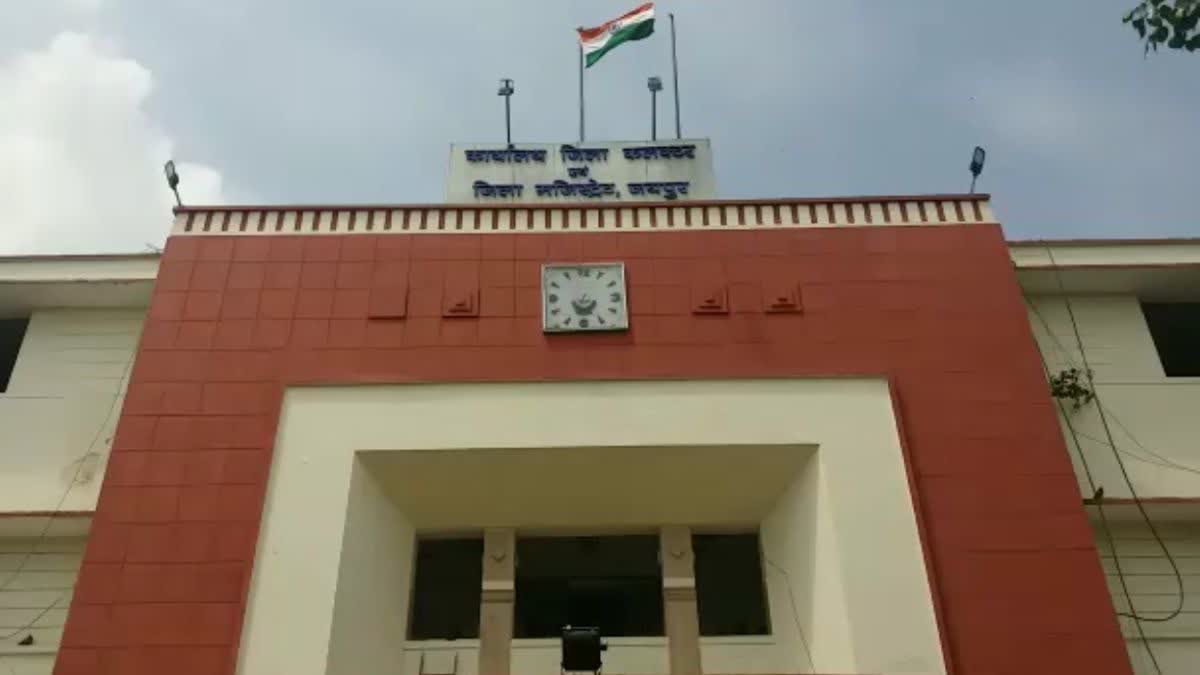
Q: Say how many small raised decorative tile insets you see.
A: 4